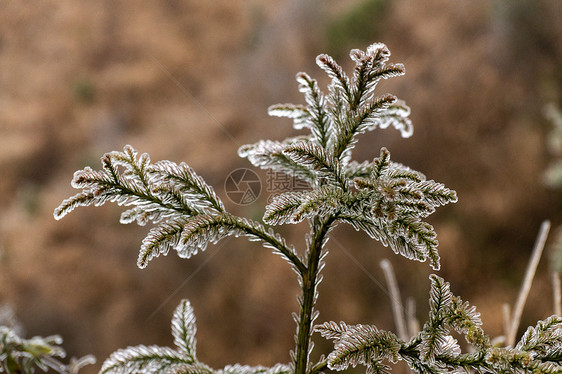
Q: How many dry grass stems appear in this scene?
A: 5